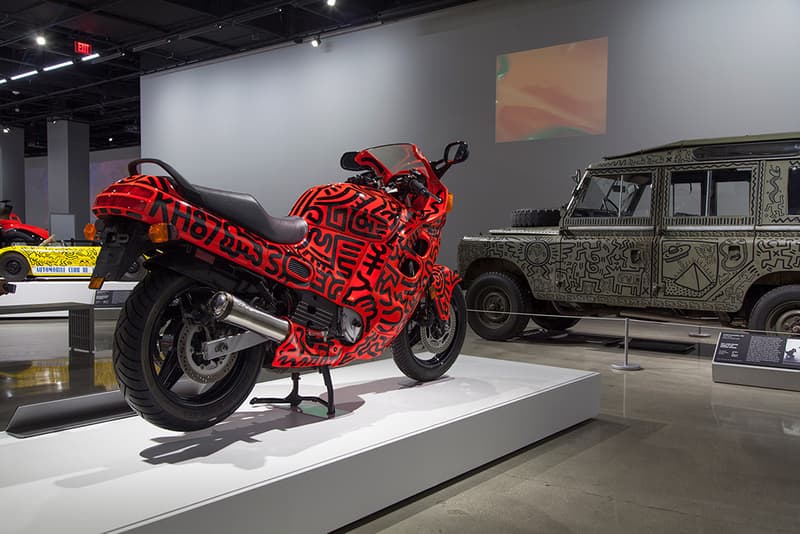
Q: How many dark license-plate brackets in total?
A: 1